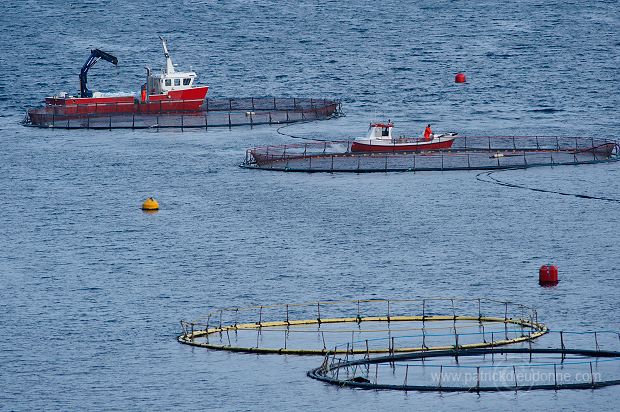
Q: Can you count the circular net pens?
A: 4